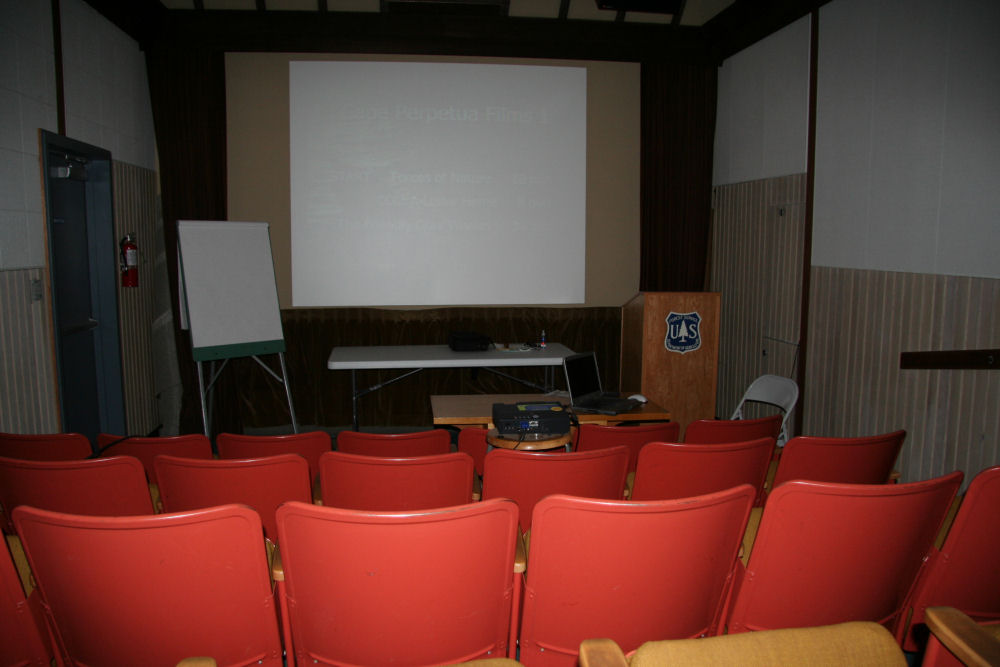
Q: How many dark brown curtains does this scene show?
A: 2